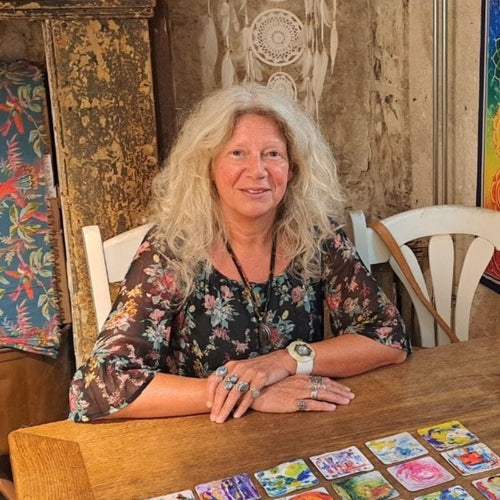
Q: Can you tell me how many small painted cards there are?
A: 12